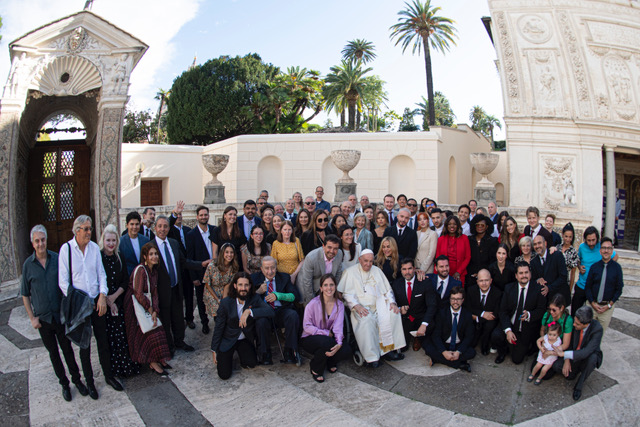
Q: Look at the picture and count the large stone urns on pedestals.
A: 3